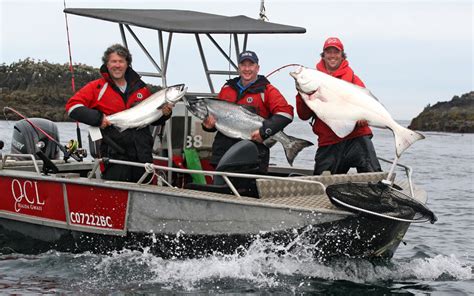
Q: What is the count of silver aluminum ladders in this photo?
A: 0